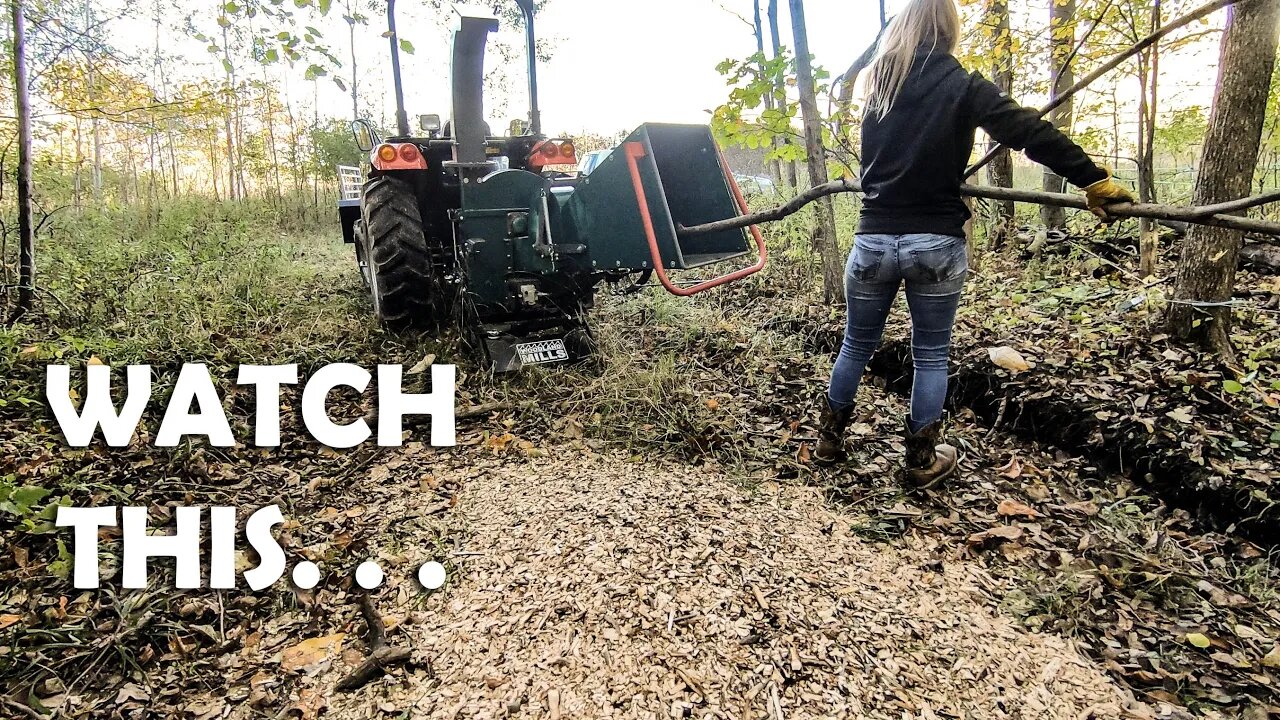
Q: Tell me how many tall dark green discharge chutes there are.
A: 1